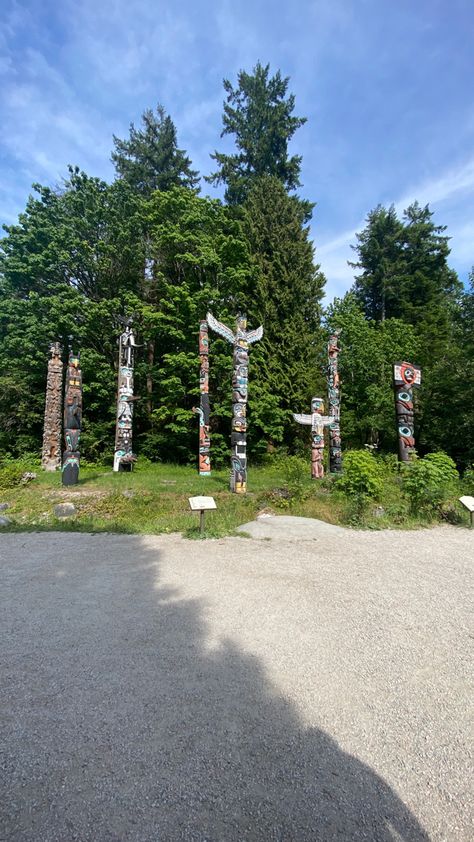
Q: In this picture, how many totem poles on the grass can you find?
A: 8